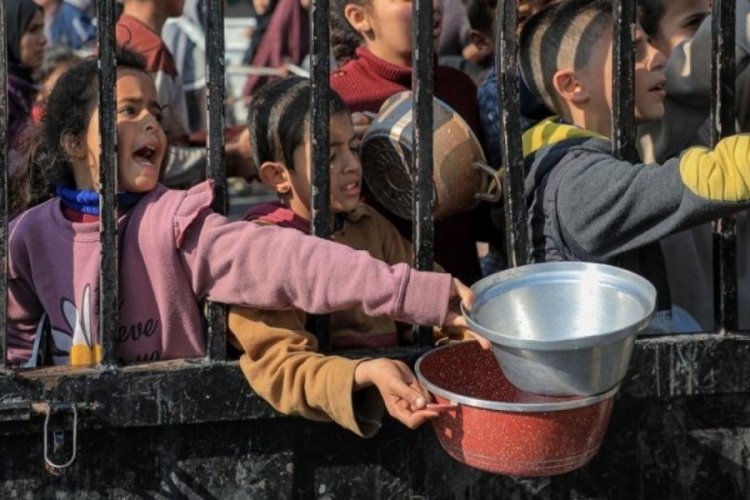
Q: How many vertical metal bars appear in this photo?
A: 8